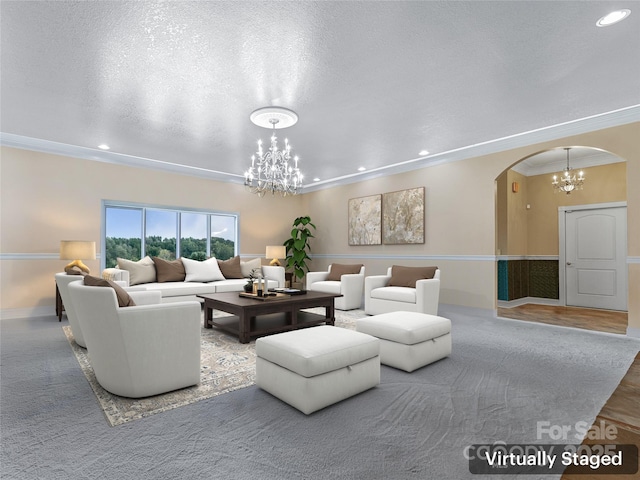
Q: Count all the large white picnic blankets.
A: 0